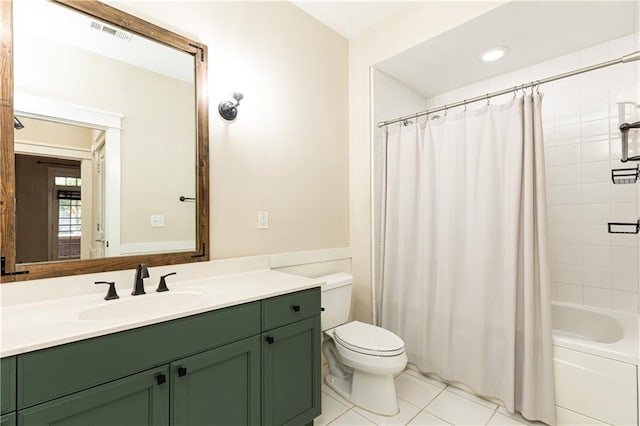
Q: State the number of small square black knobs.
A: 4